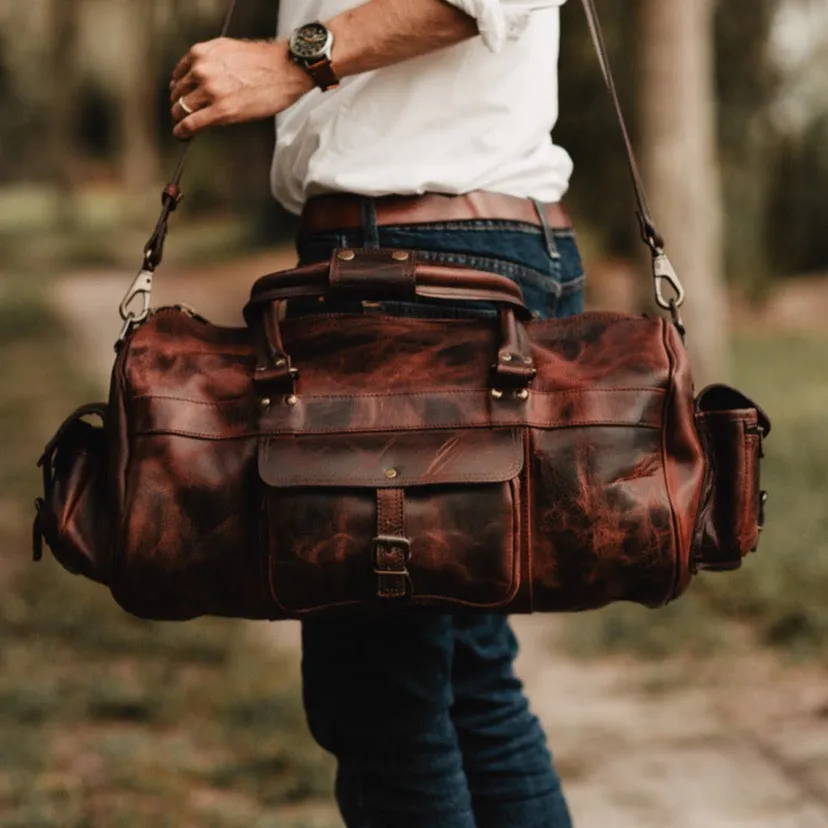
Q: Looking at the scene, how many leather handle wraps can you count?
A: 1